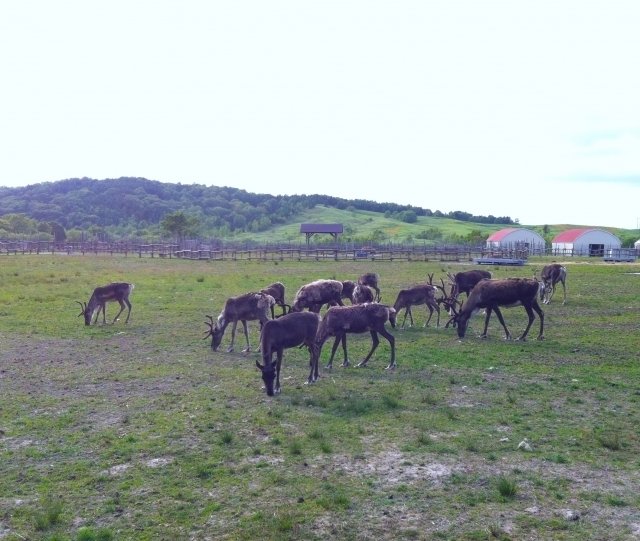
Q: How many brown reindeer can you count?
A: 13